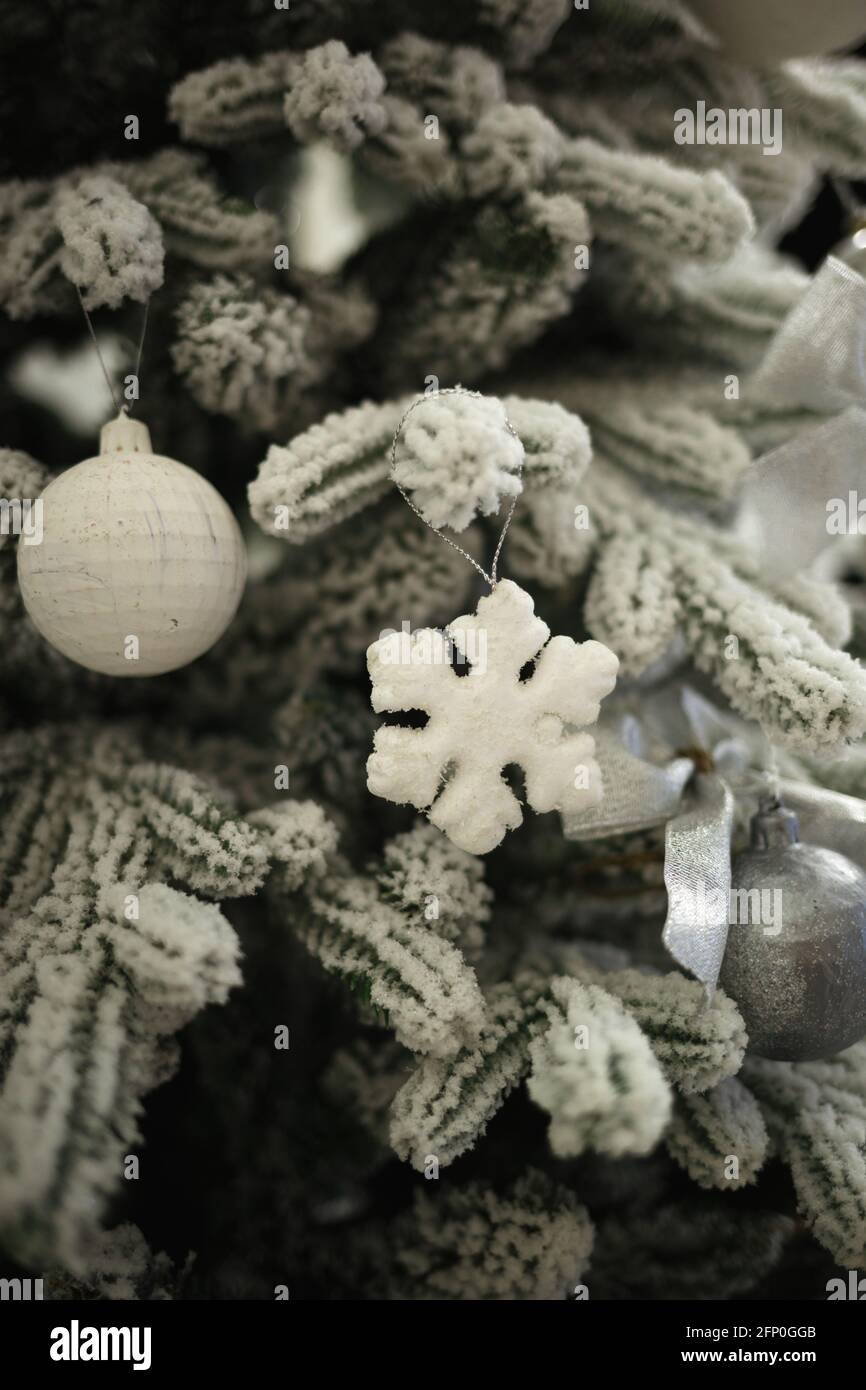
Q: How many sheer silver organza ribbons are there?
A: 2